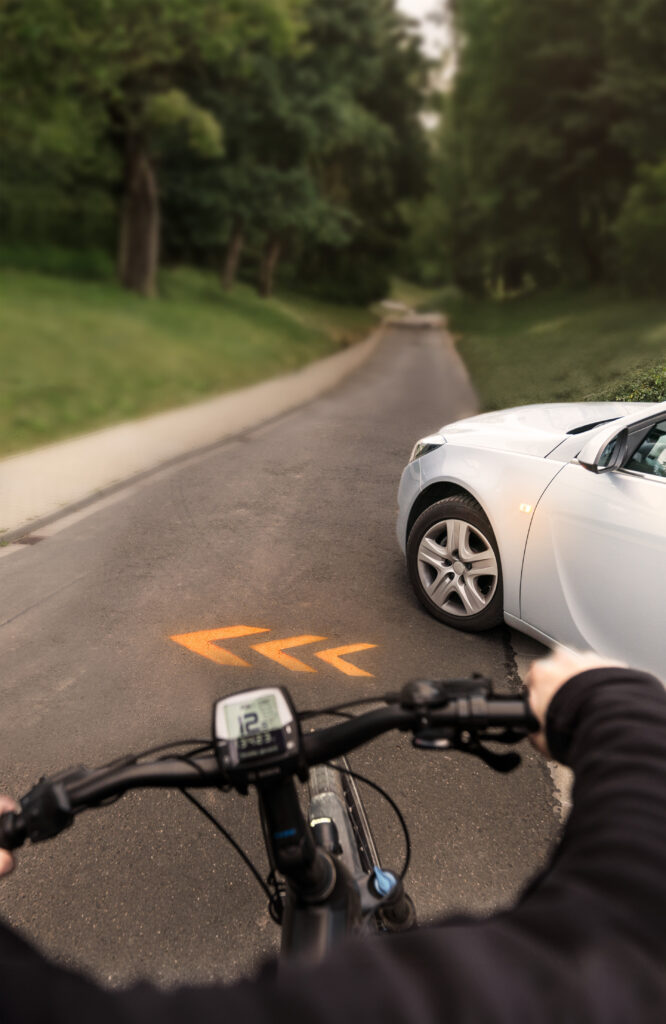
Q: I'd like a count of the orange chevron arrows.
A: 3